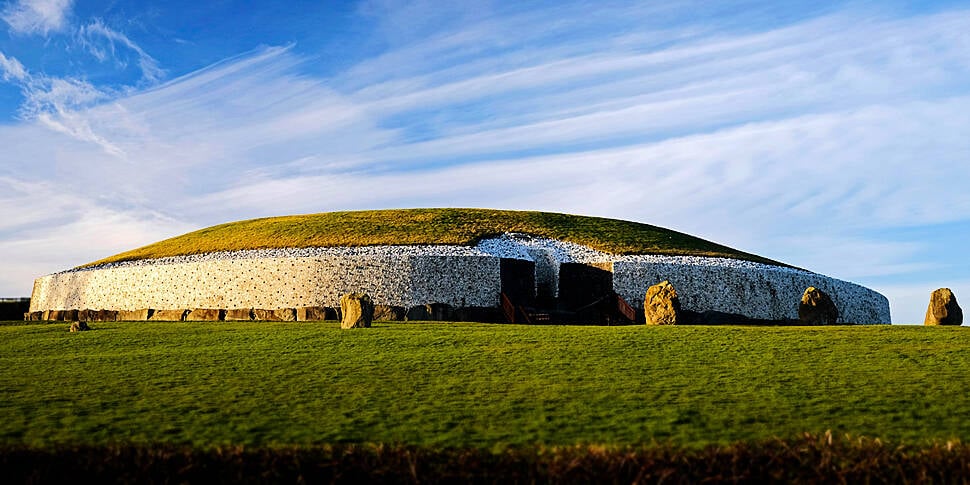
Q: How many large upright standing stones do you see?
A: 4